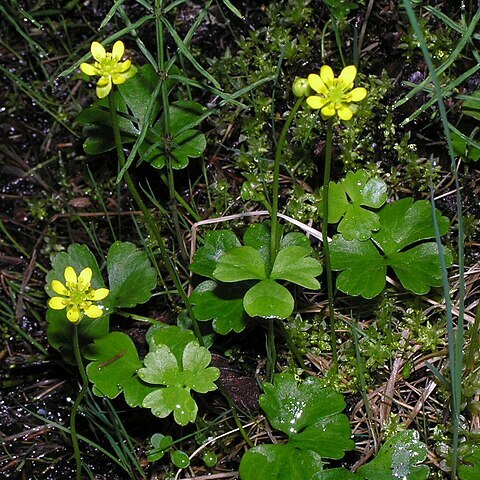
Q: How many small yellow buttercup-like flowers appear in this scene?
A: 3